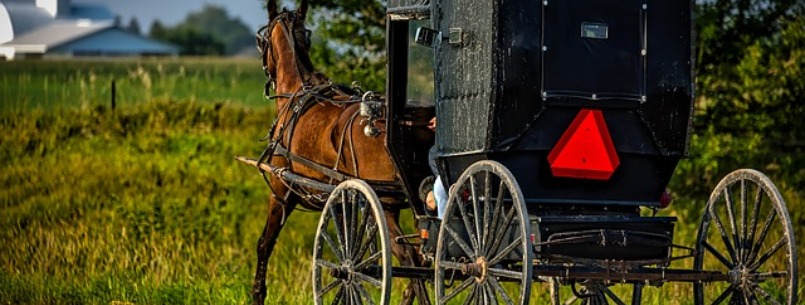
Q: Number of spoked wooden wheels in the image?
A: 4